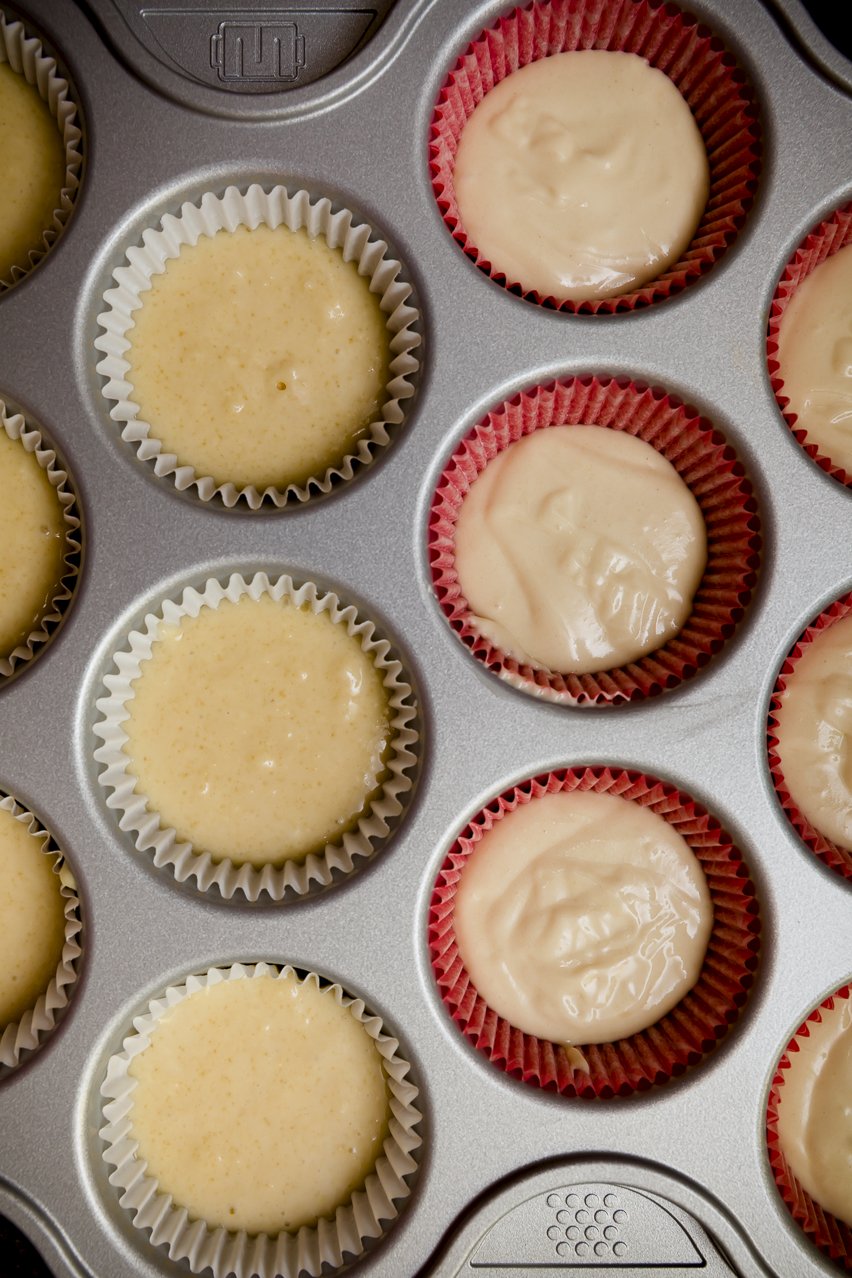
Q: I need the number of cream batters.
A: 6